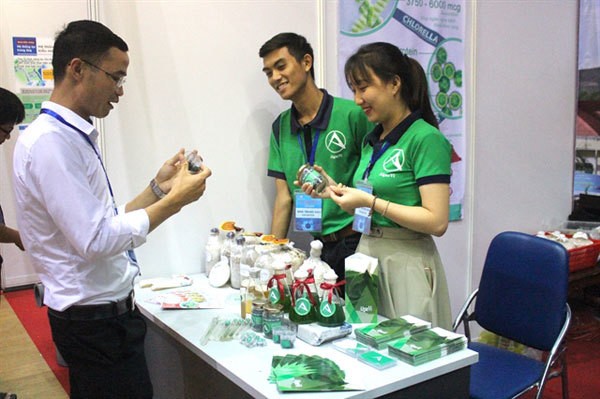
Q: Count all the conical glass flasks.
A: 3